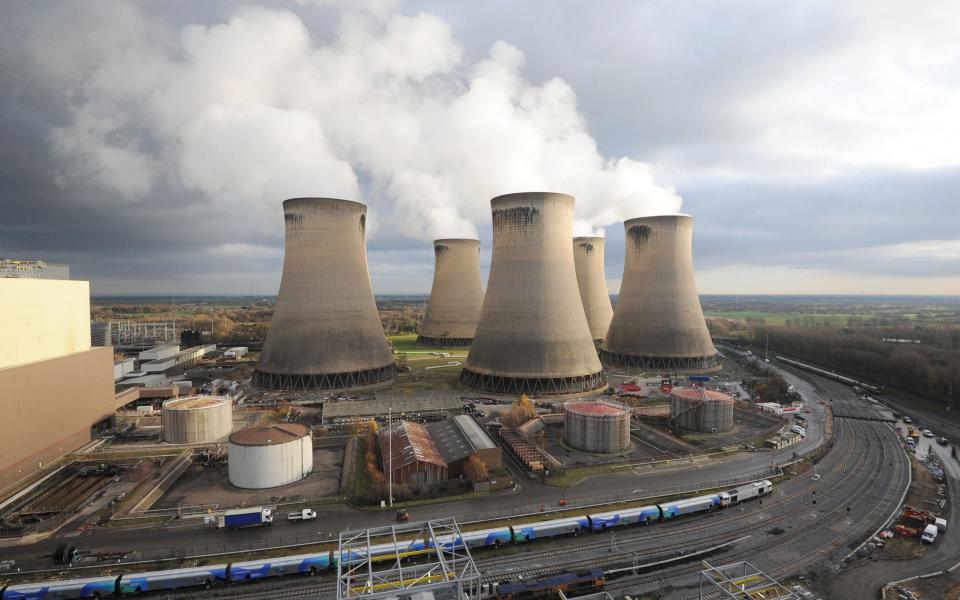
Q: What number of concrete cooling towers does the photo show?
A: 5